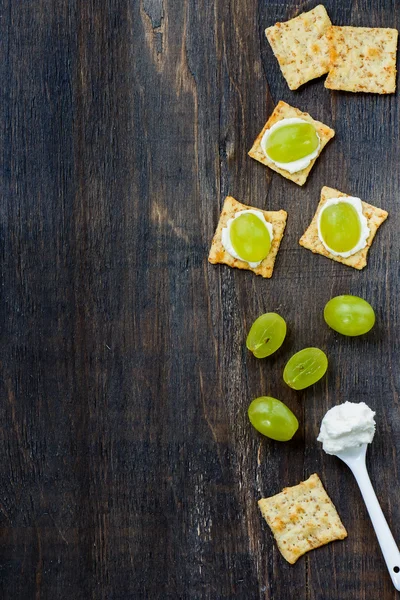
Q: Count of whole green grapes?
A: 2